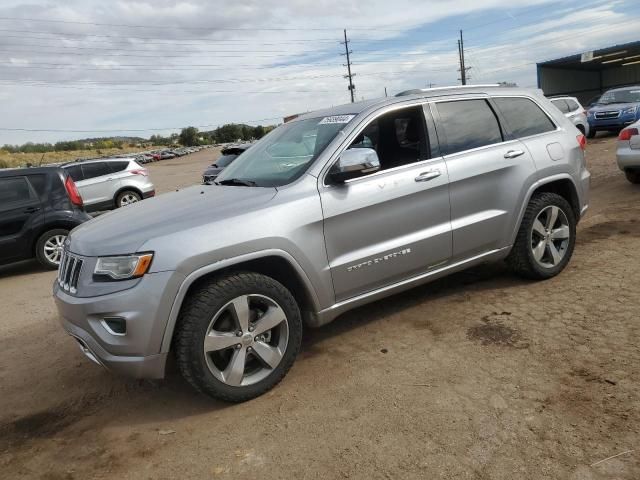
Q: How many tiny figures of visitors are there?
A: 0